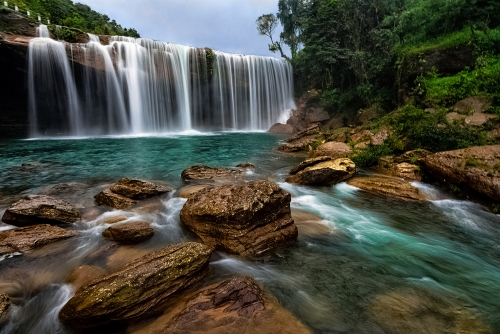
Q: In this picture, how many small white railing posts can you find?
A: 5